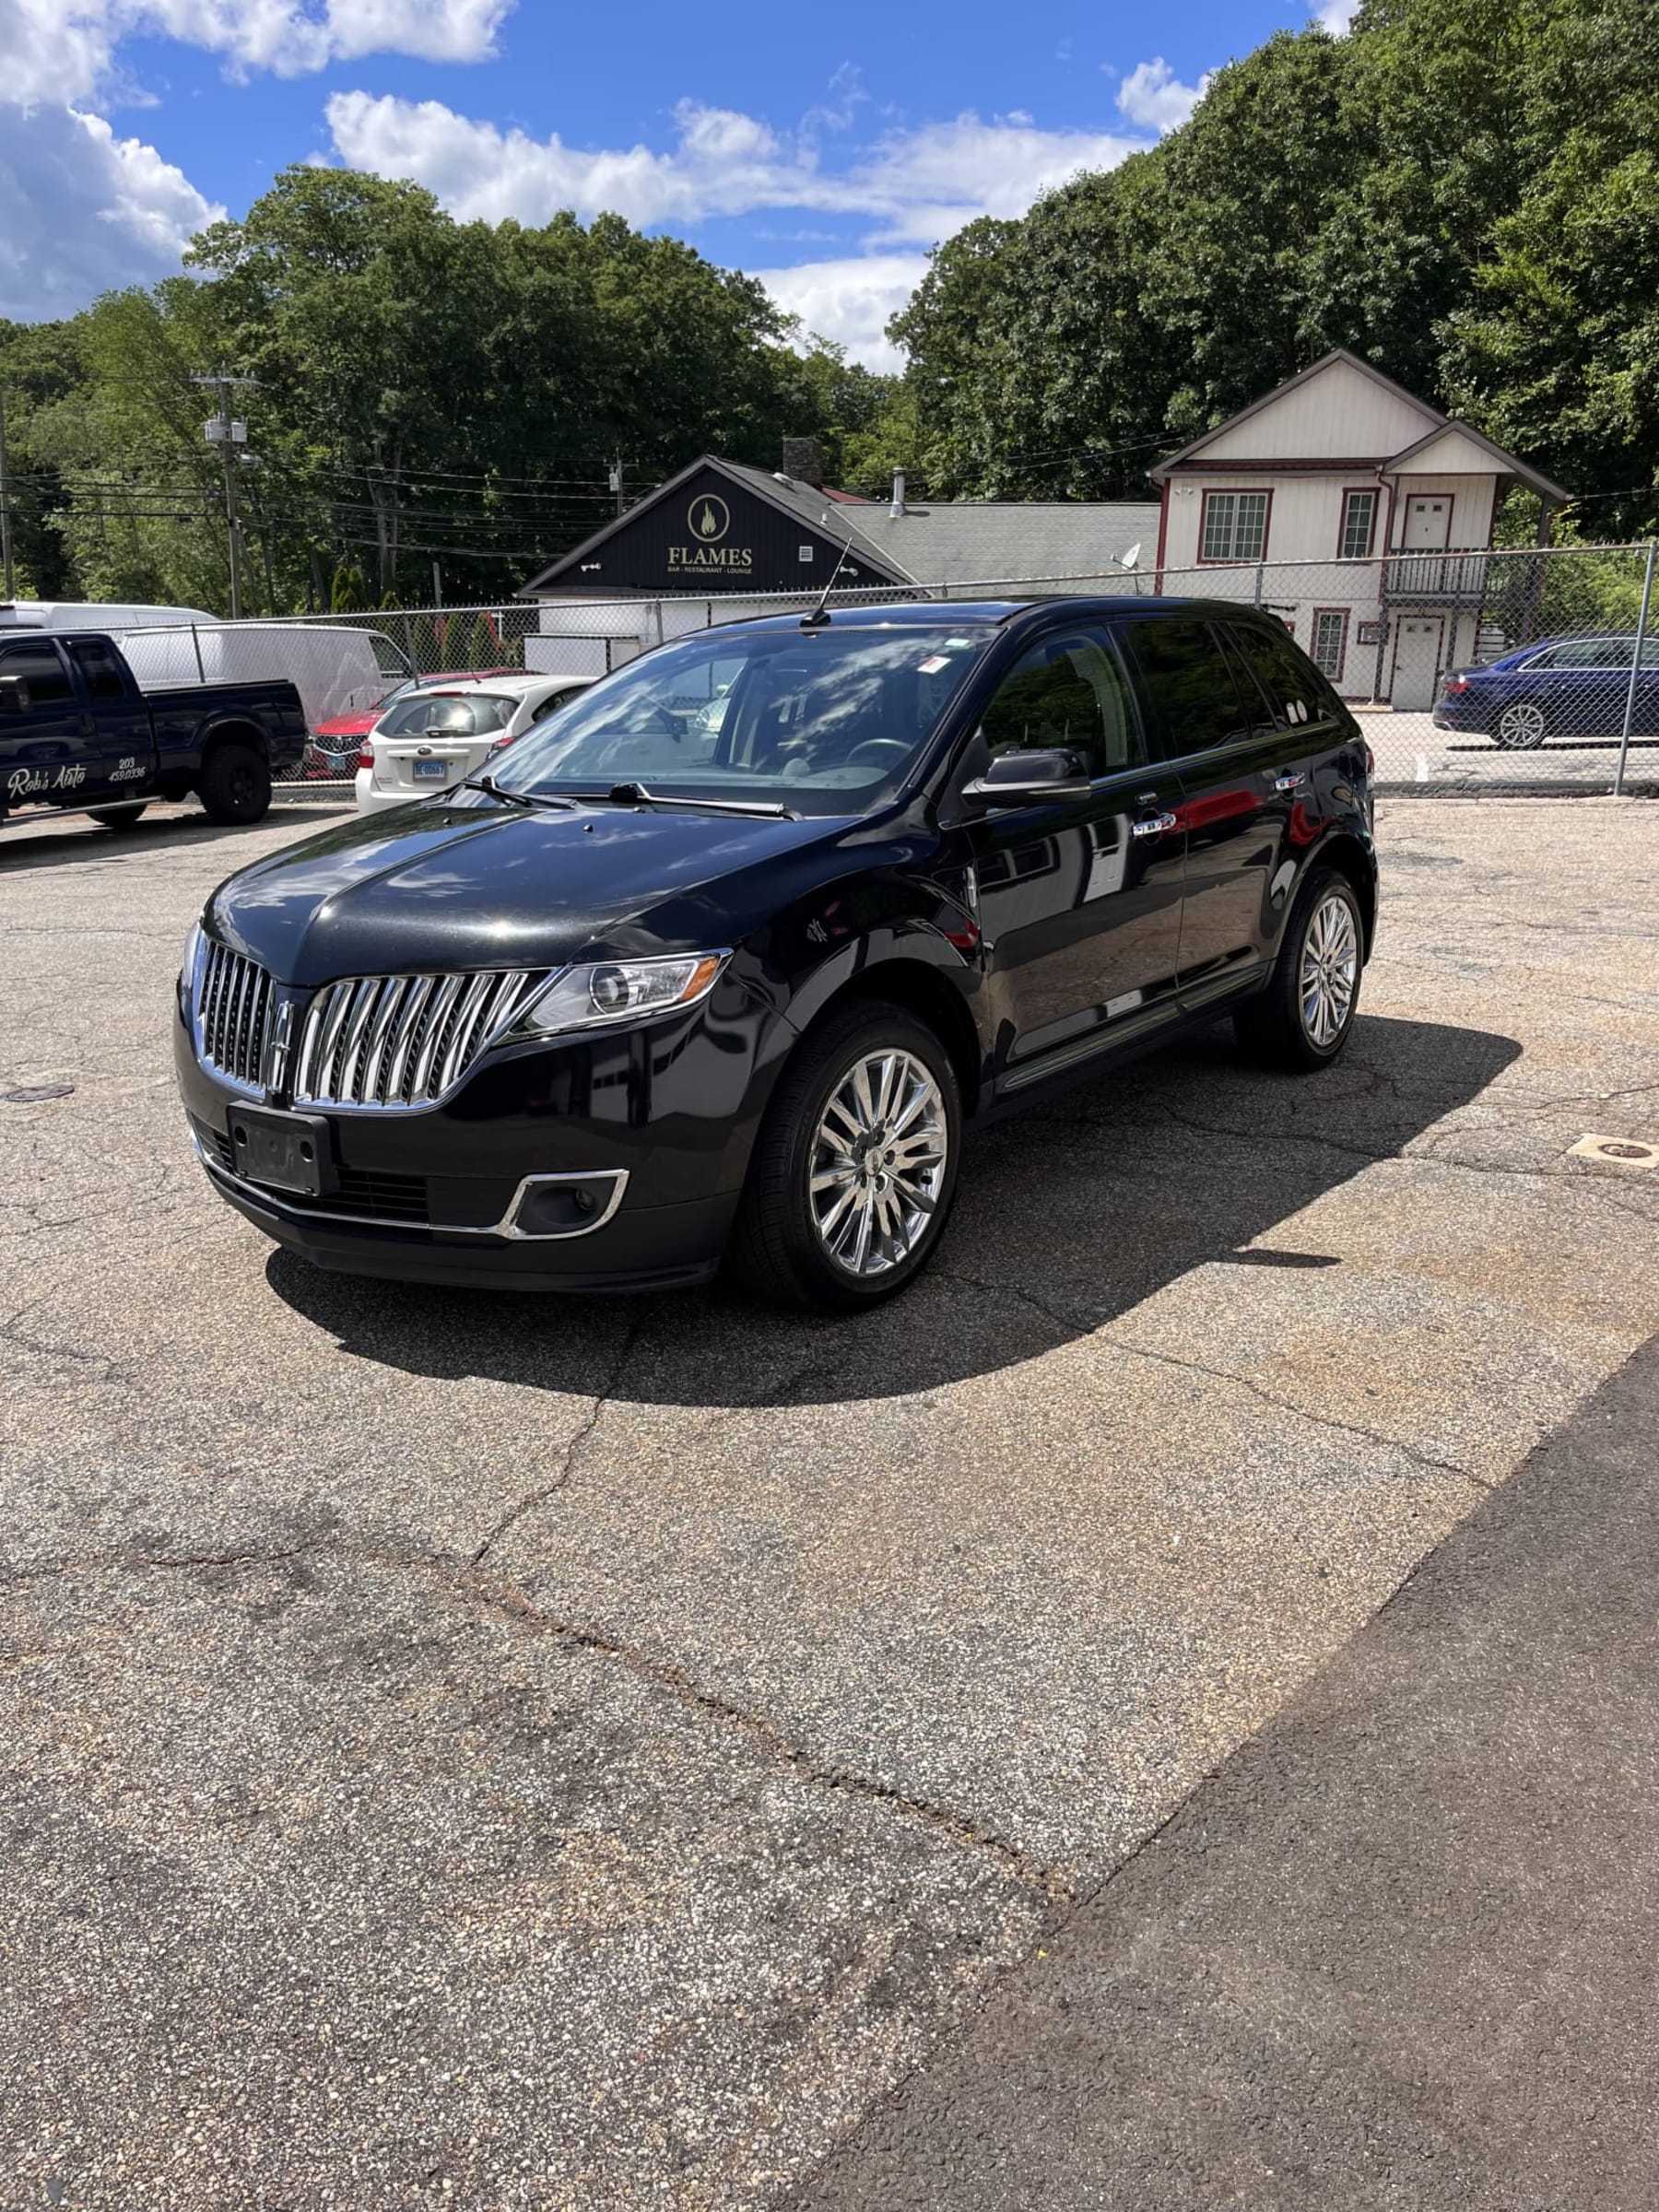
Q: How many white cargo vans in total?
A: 2